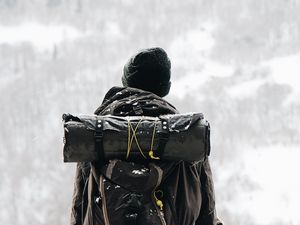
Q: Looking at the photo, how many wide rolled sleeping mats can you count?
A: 1